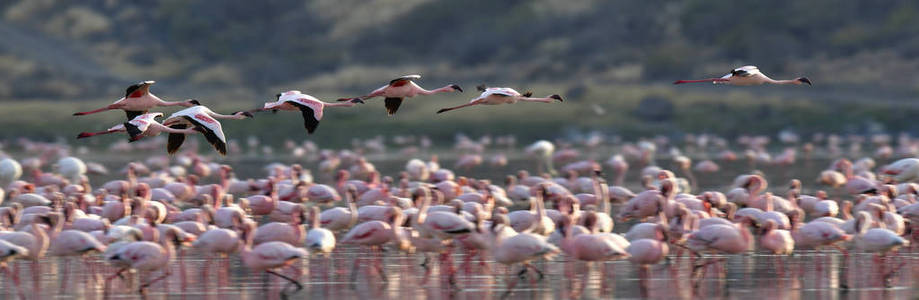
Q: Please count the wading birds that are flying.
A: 7